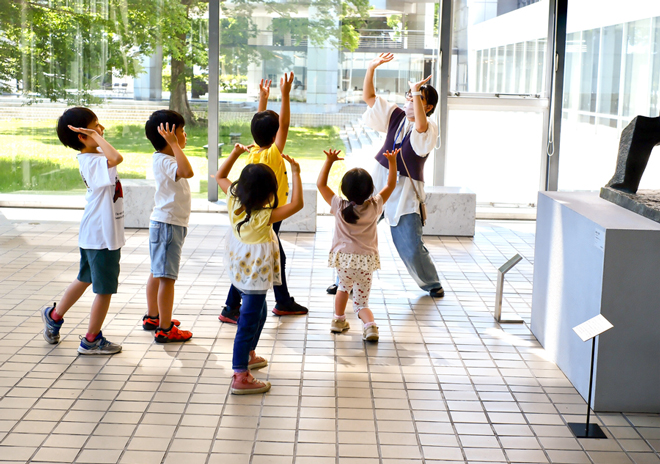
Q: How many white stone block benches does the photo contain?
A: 3